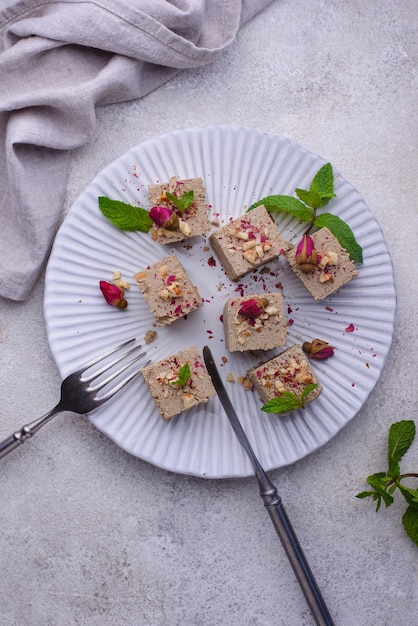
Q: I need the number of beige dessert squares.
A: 7